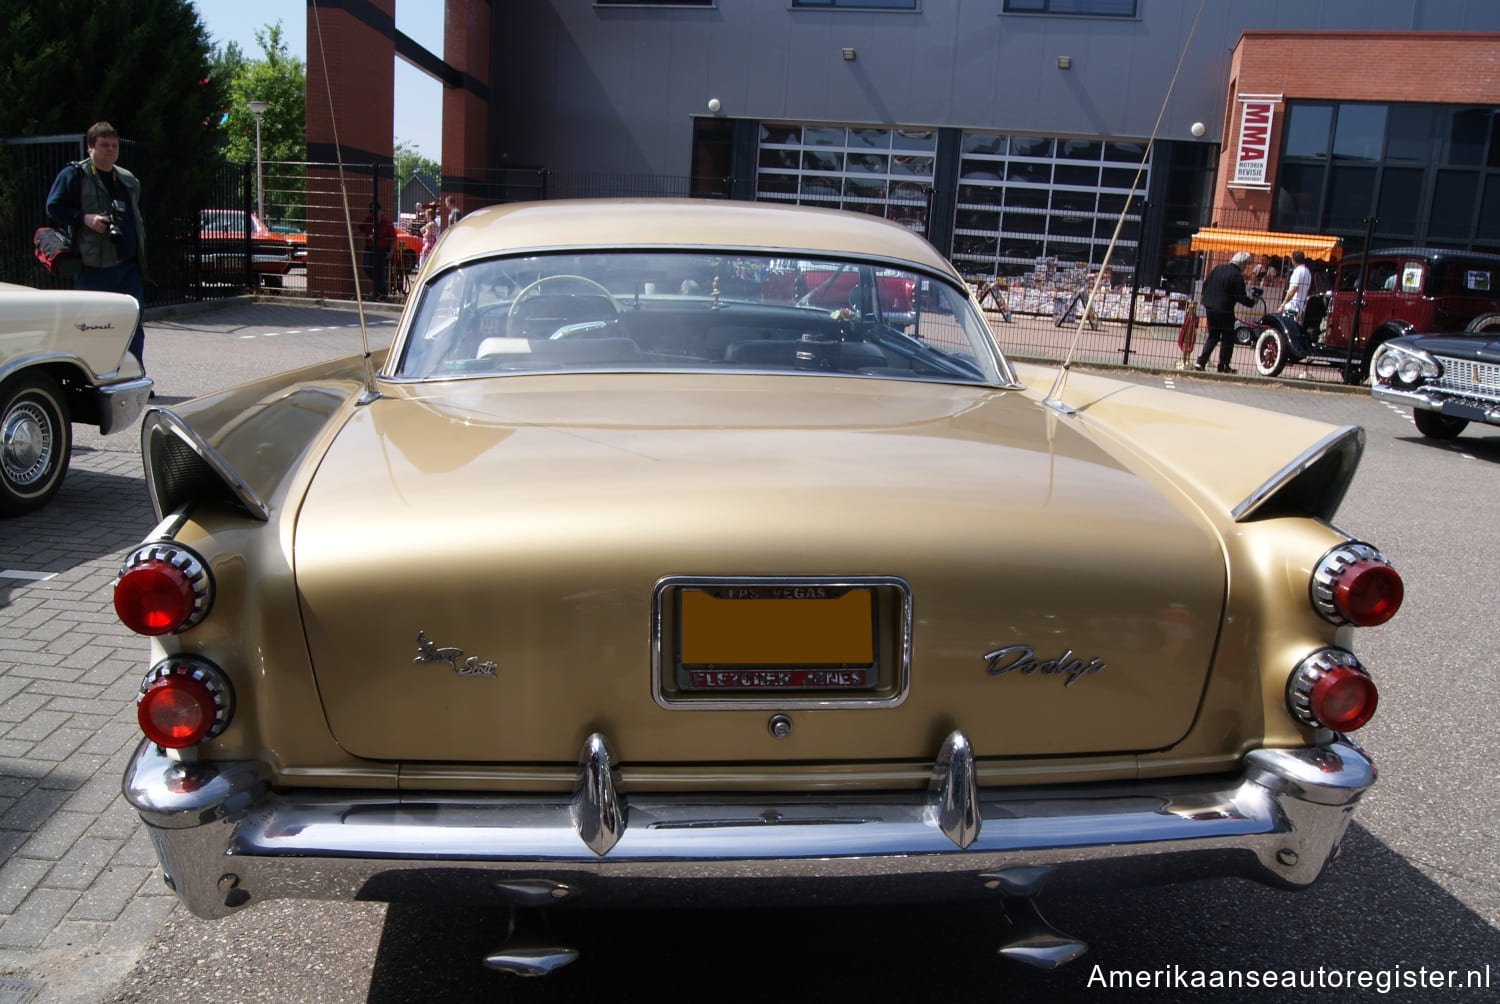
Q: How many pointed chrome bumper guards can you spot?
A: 2